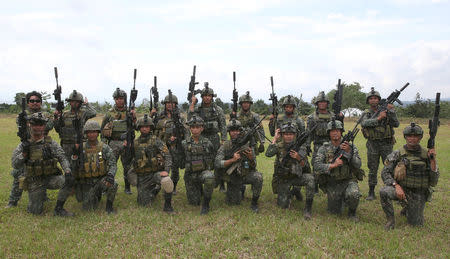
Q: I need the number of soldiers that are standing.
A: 9